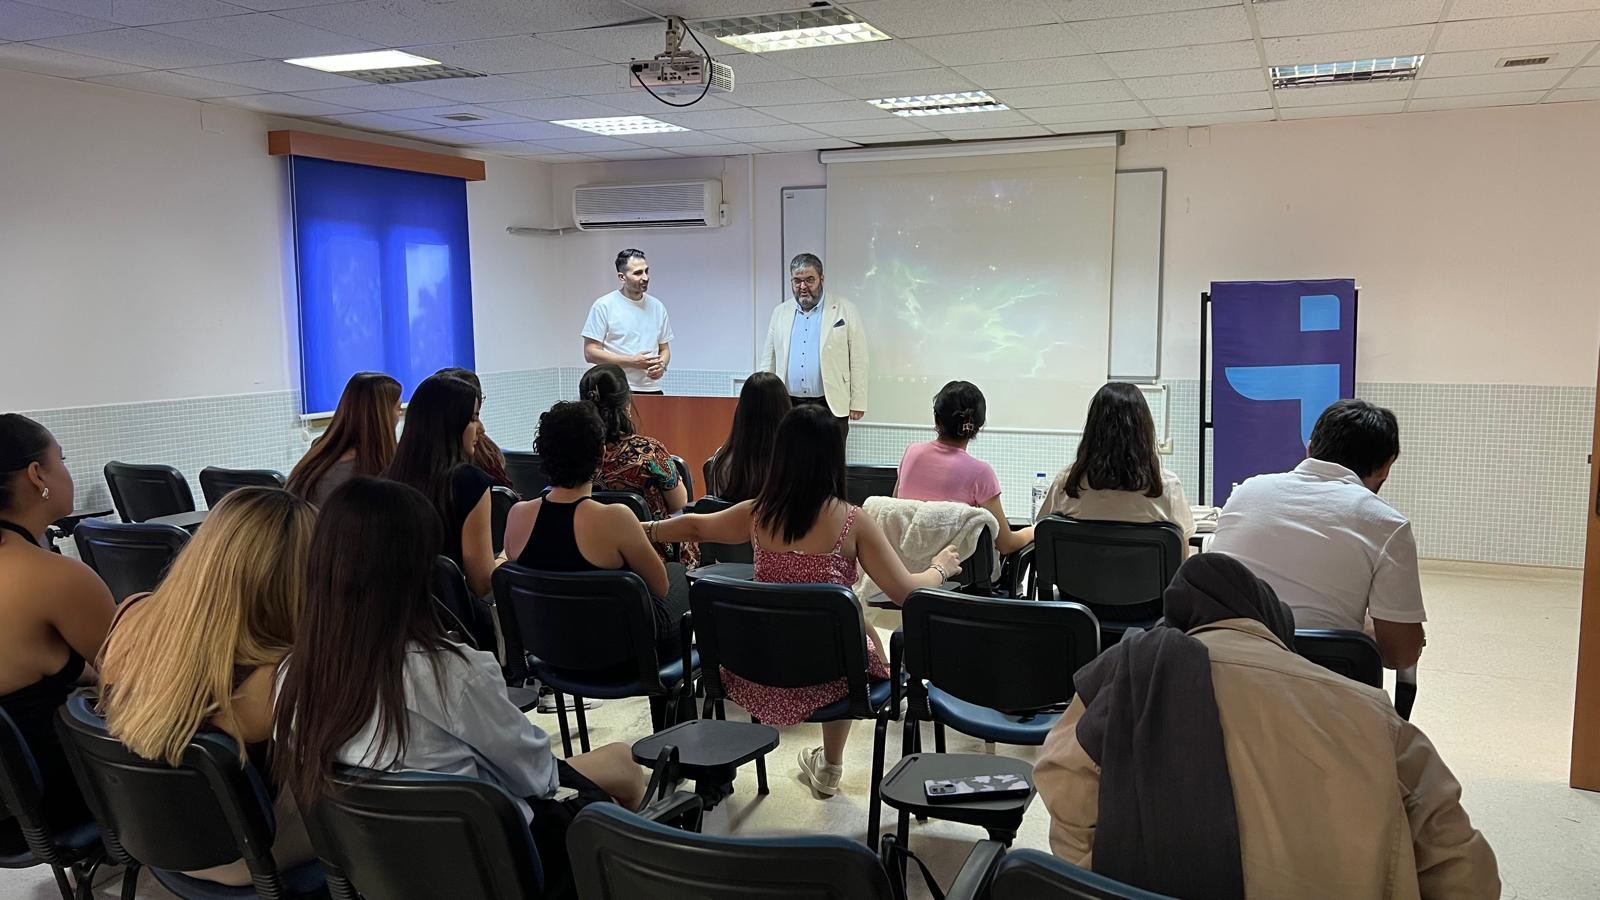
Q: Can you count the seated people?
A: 14